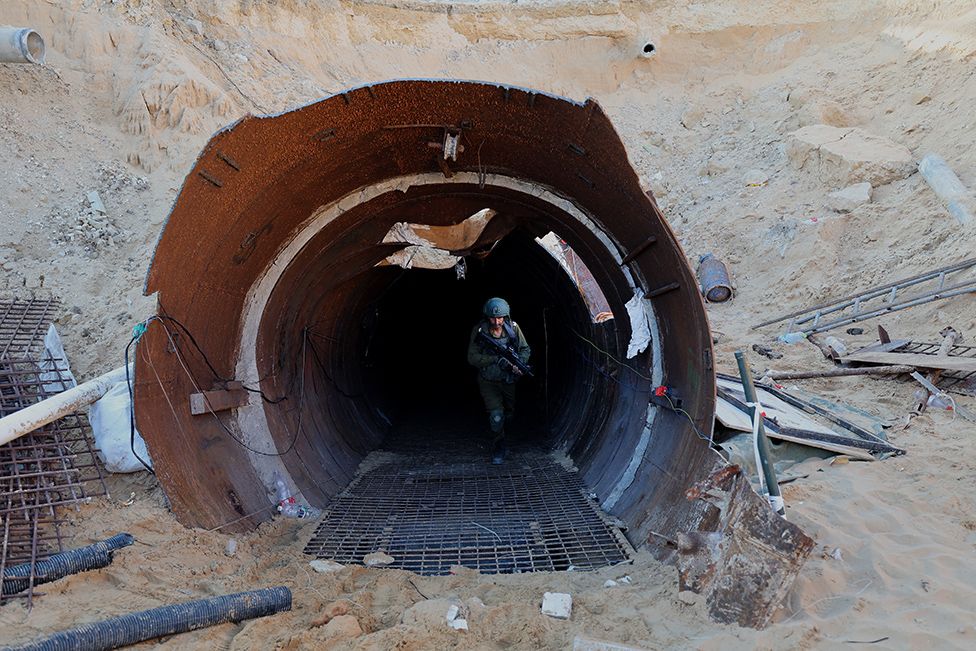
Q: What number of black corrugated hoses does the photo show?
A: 2